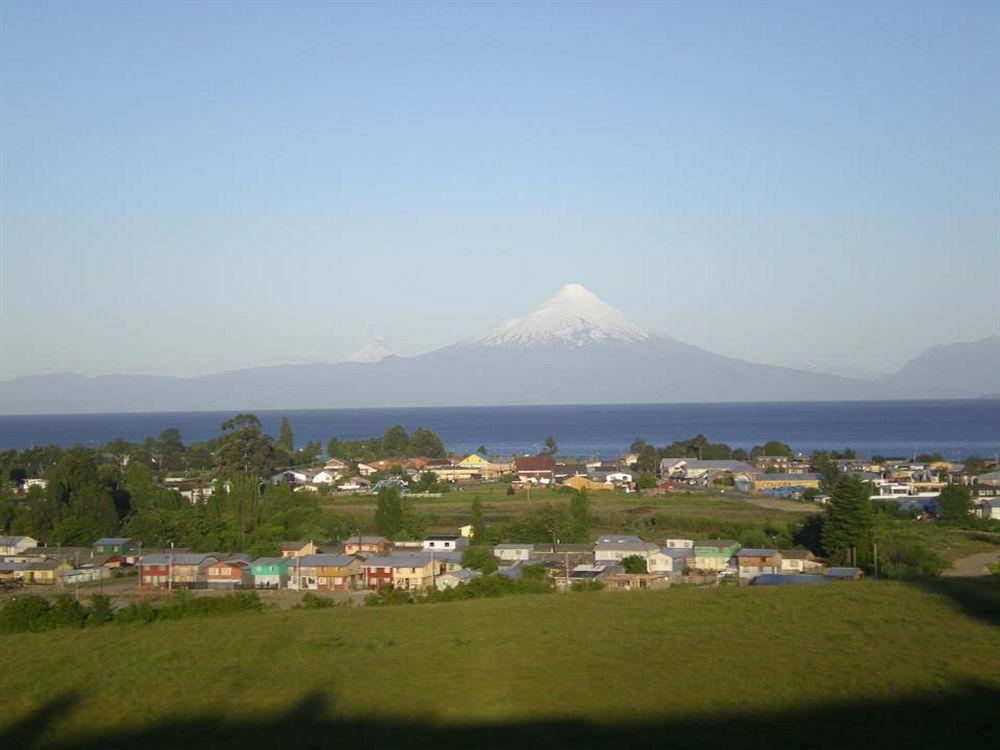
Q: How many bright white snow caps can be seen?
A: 2